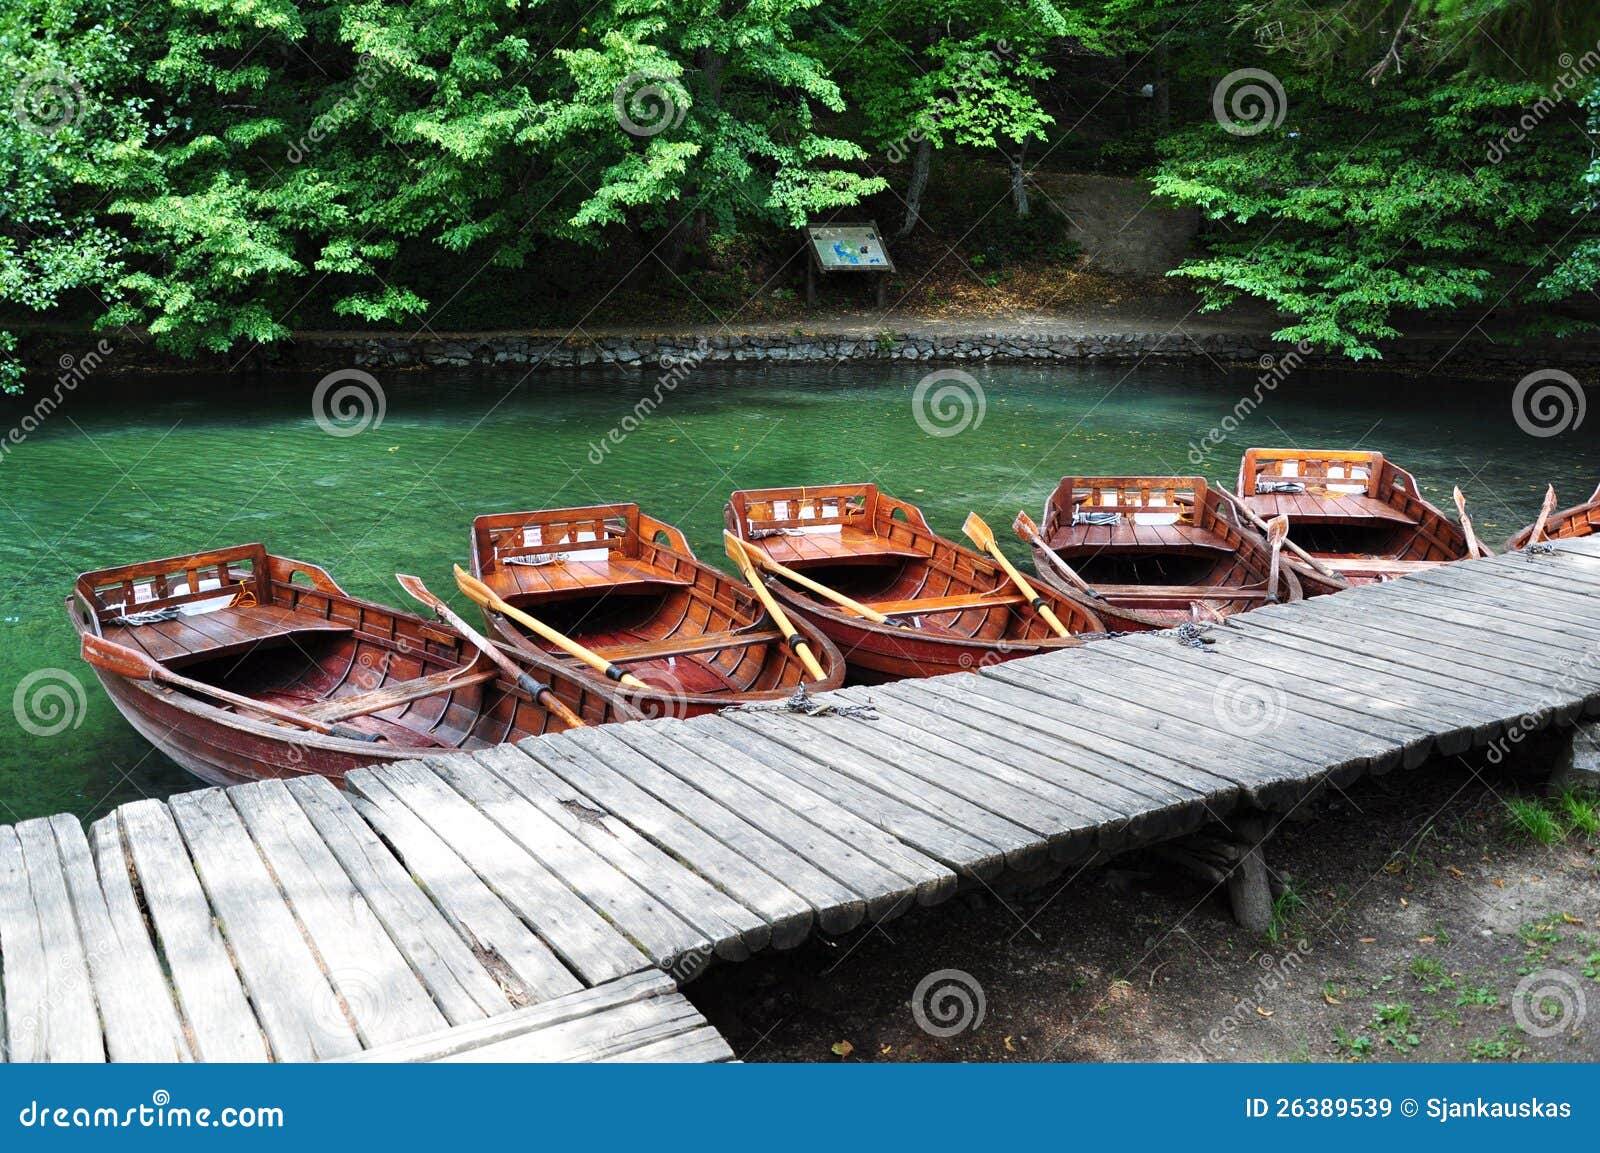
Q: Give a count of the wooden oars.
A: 11